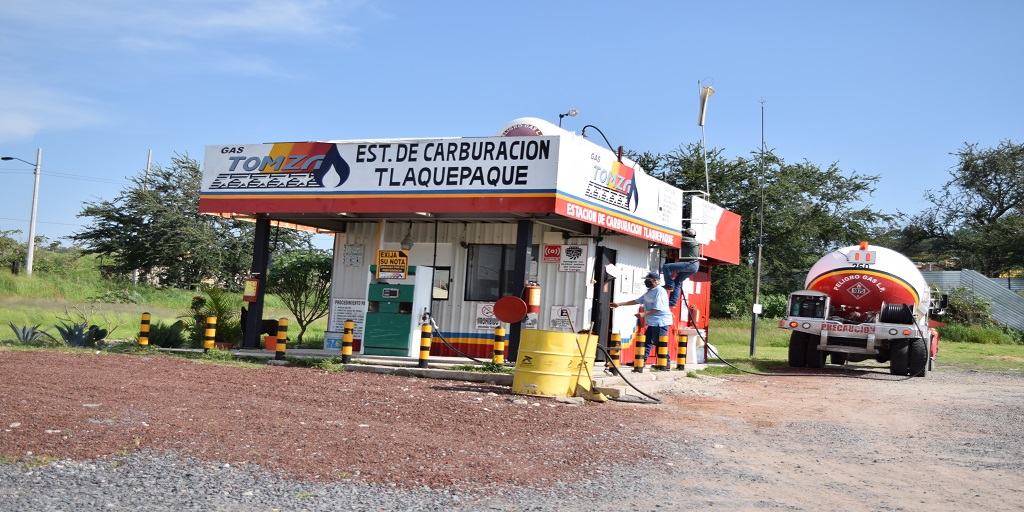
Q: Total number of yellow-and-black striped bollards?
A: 10